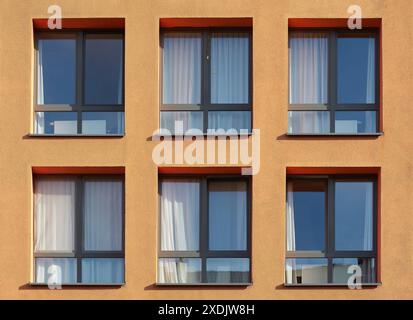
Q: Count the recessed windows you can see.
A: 6